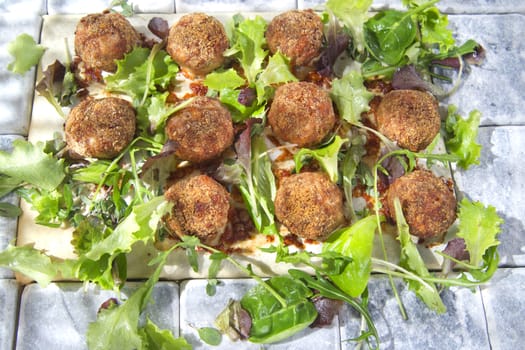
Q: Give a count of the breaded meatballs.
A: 10